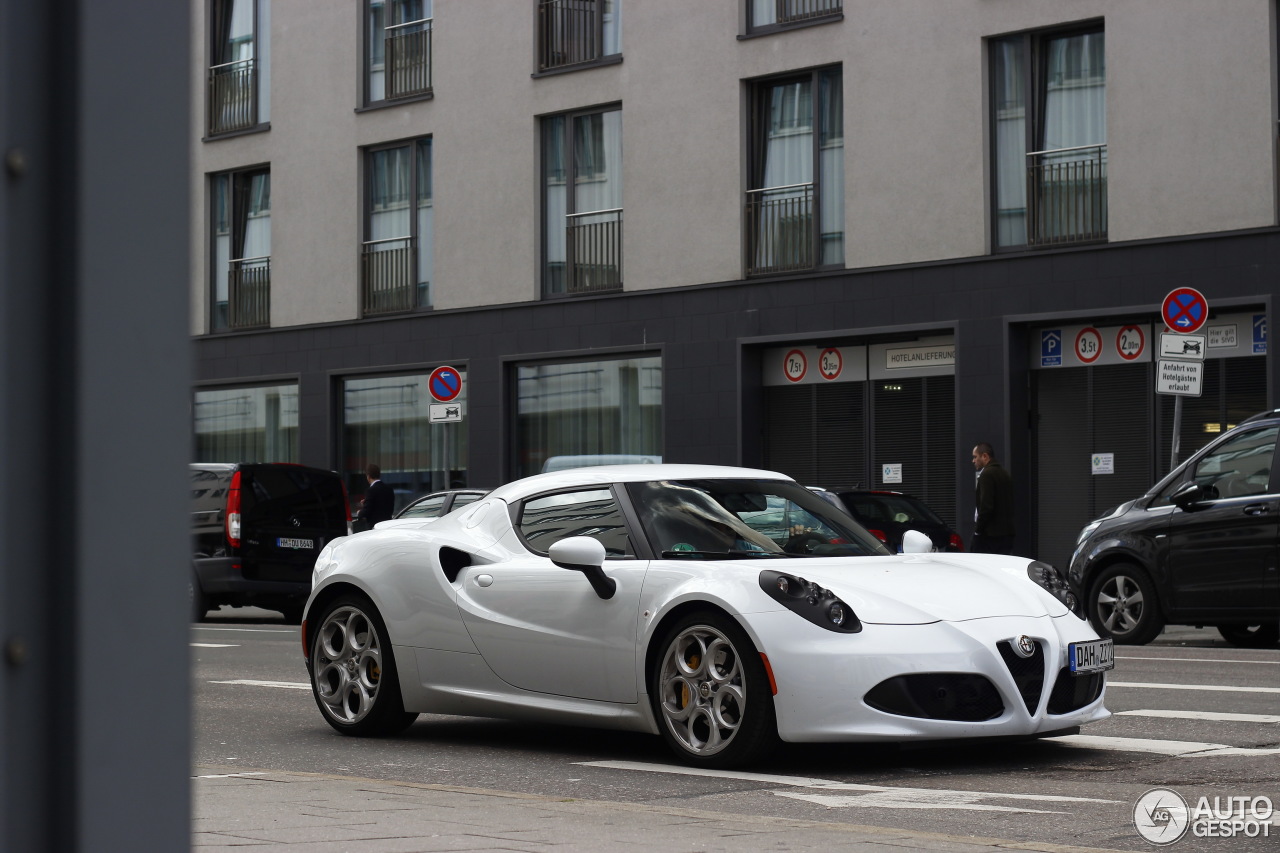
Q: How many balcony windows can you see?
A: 9